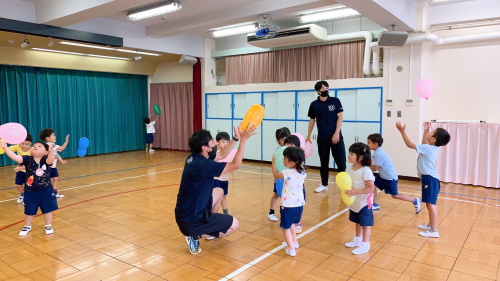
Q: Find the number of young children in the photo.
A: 11